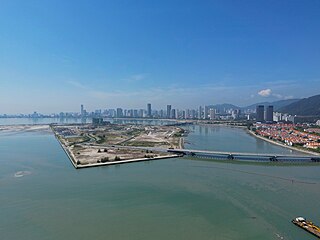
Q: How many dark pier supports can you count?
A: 4